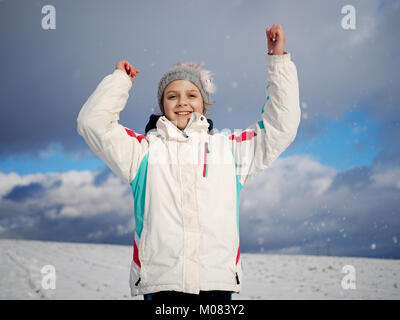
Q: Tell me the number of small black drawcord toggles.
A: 2